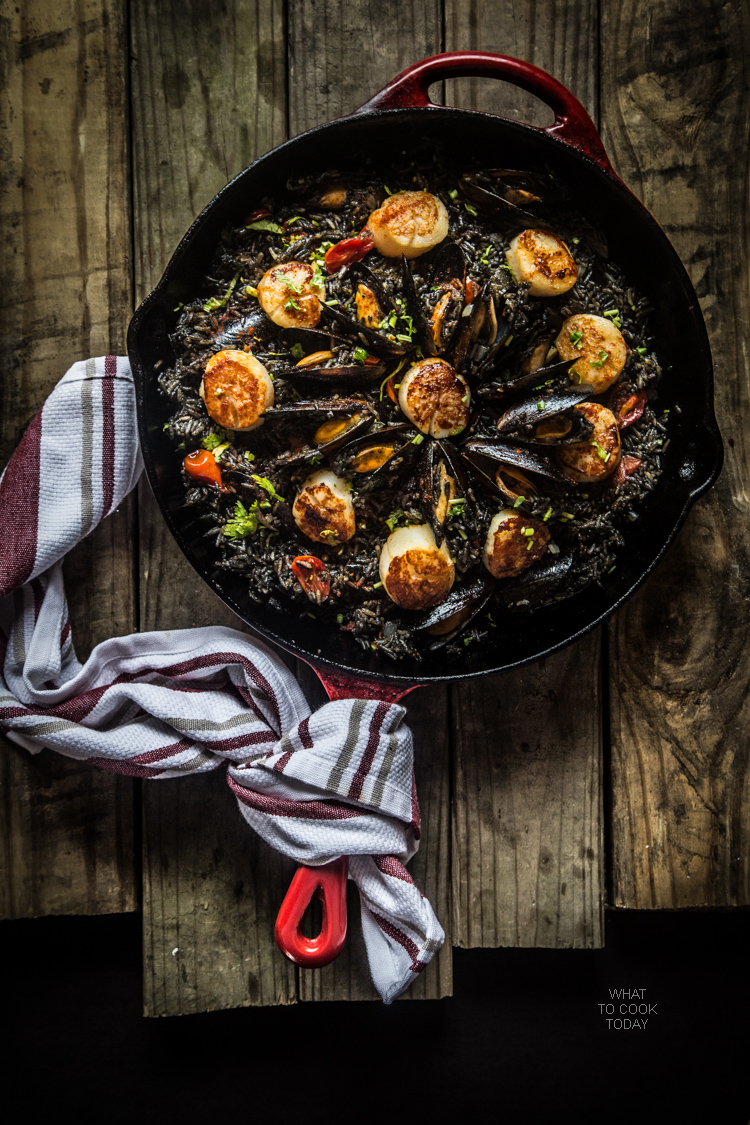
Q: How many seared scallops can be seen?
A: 10